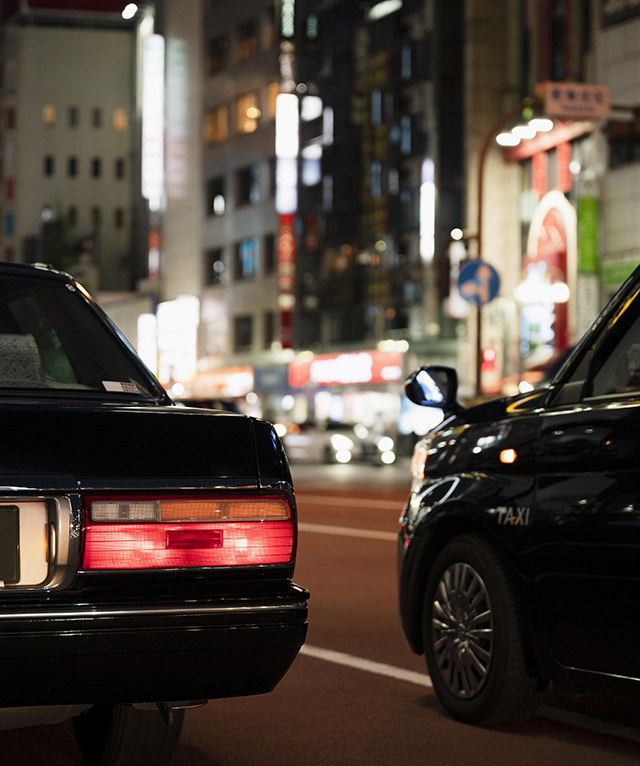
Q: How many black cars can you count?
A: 2